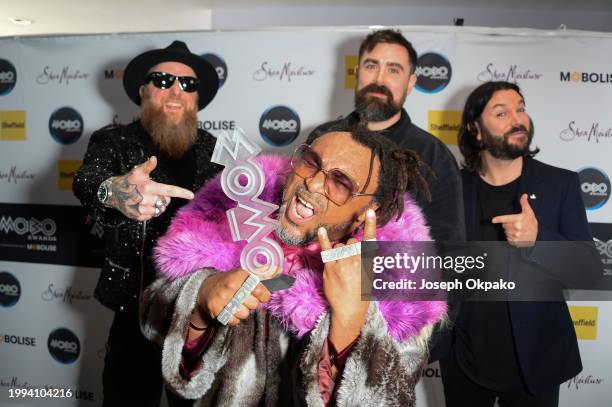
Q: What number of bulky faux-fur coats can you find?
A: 1